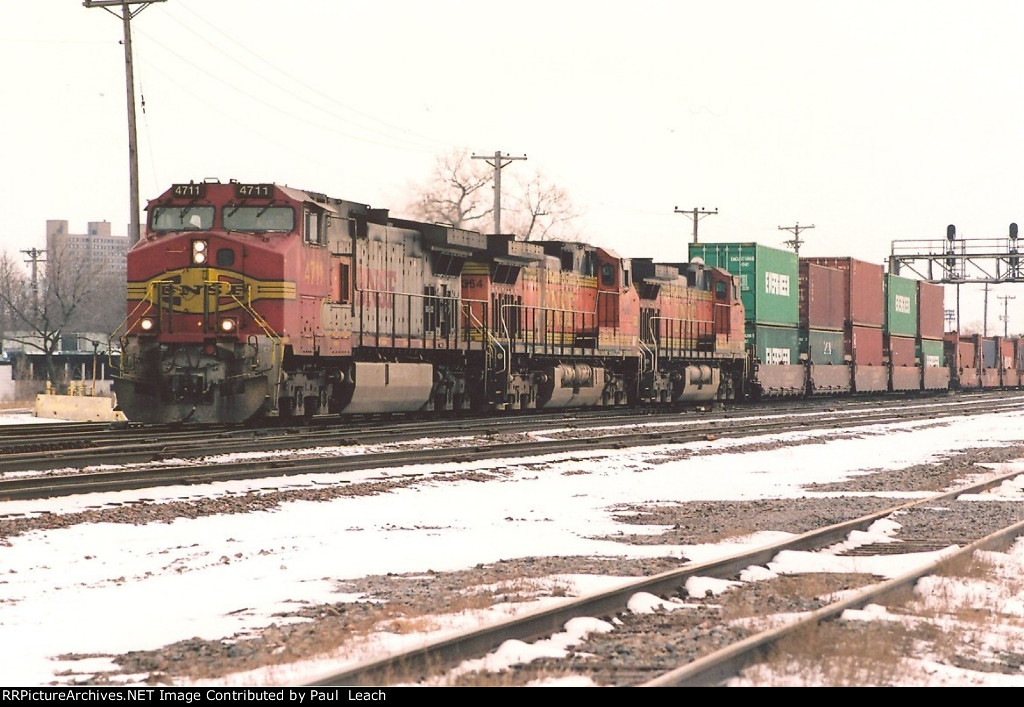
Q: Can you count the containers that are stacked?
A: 10